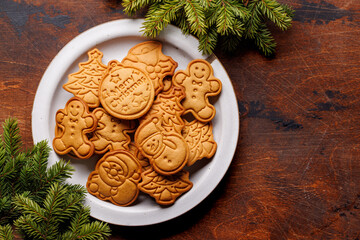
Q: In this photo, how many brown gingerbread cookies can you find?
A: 11